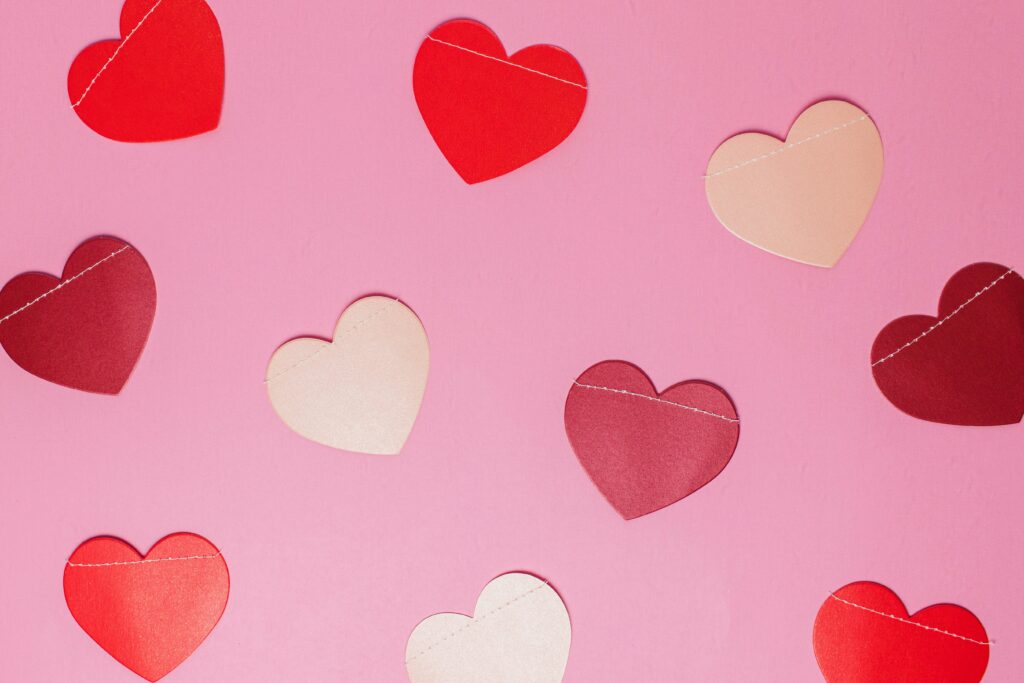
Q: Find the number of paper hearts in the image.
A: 10